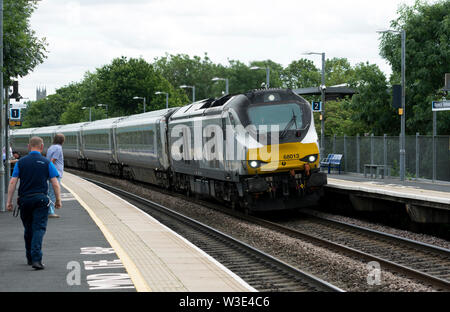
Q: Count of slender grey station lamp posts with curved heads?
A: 9